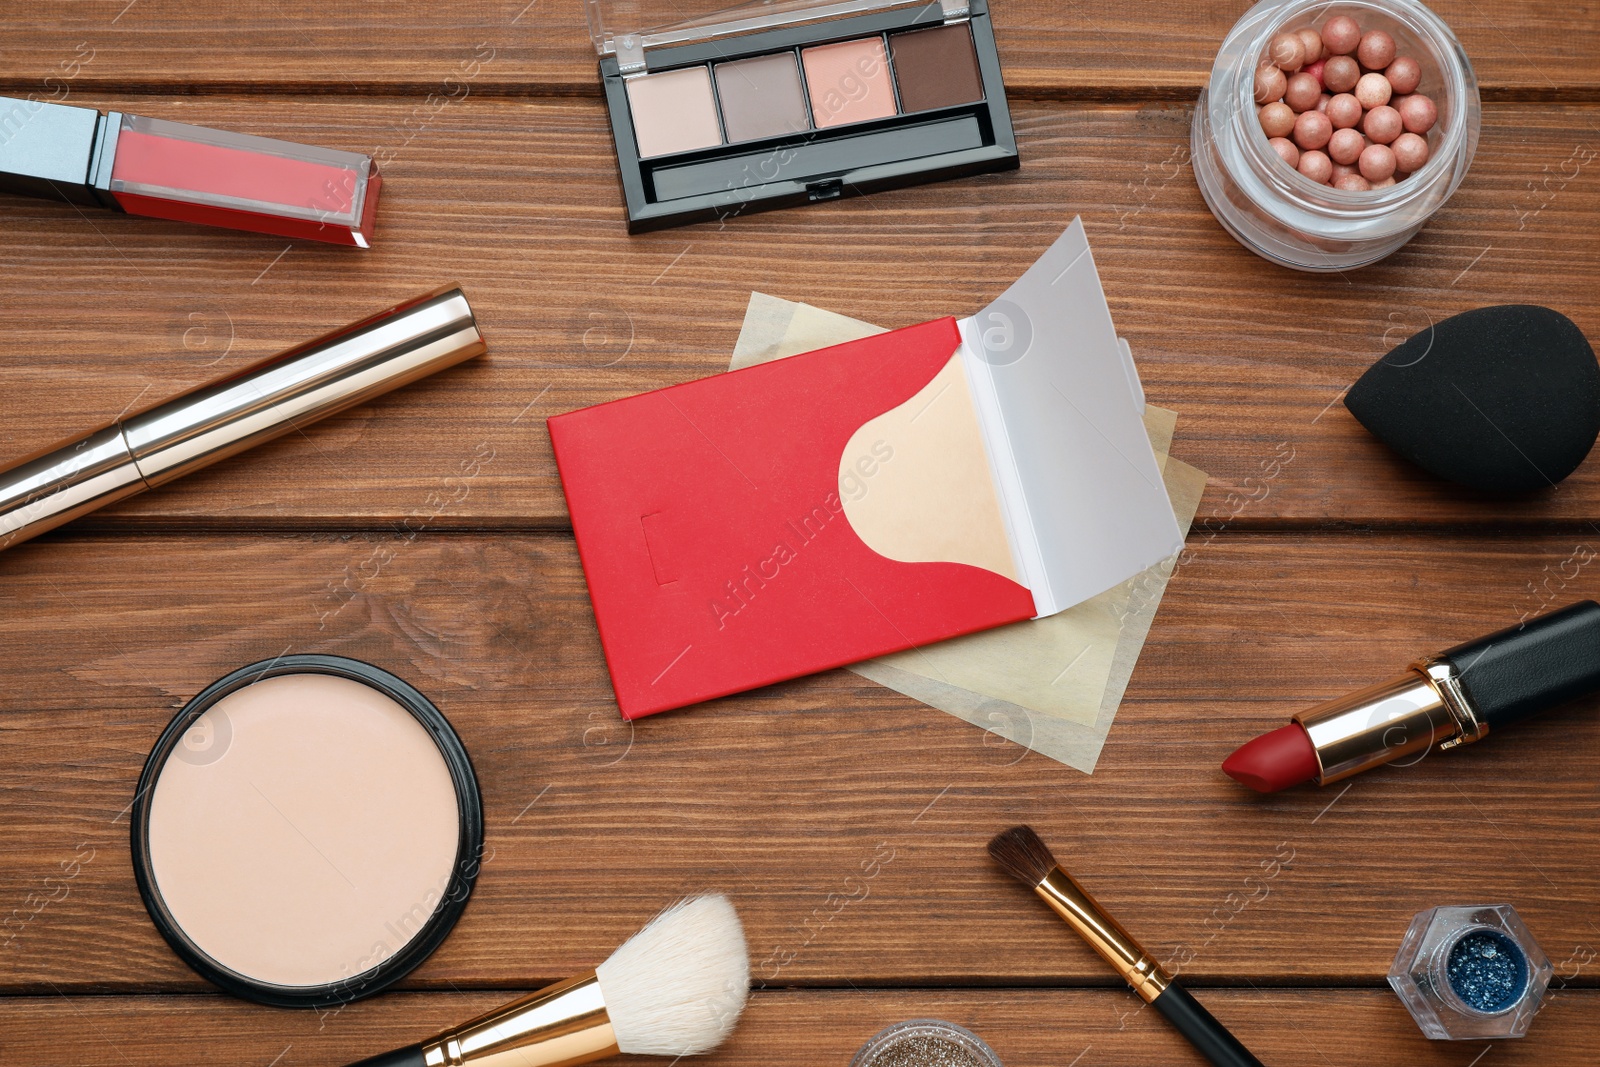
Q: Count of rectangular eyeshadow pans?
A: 4